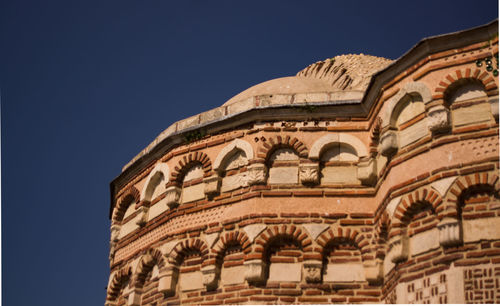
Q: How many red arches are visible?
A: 14